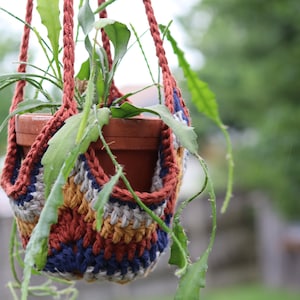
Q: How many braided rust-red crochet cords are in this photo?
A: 4